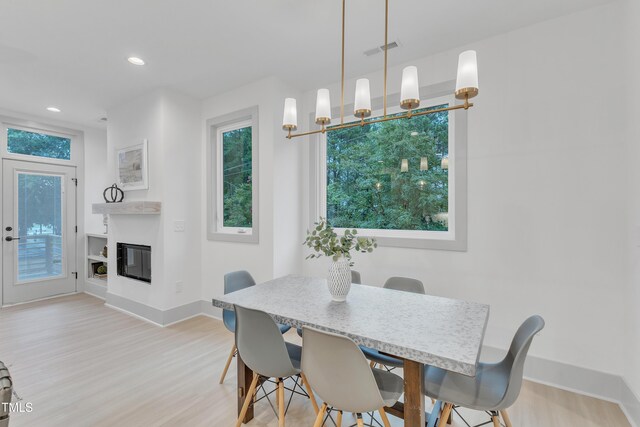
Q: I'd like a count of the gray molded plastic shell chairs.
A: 6